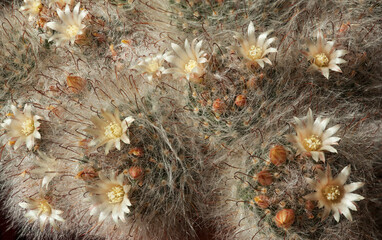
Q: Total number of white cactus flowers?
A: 13